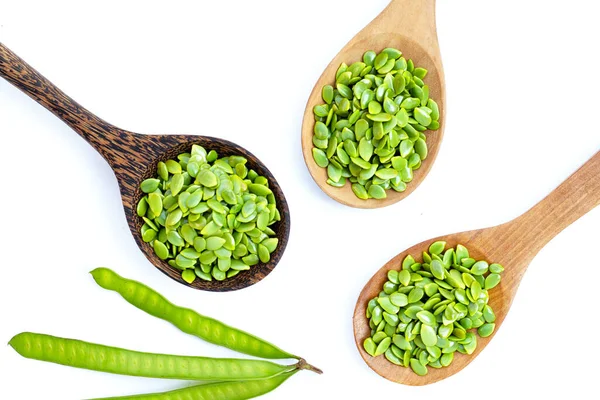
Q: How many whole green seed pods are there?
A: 3